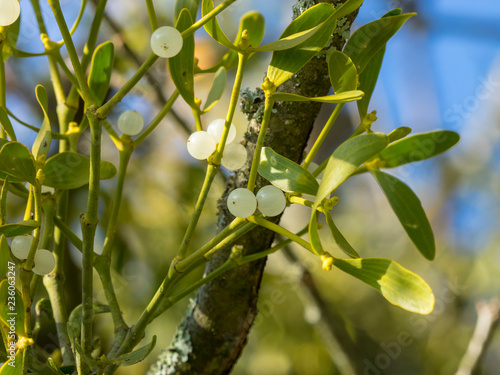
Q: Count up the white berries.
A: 10